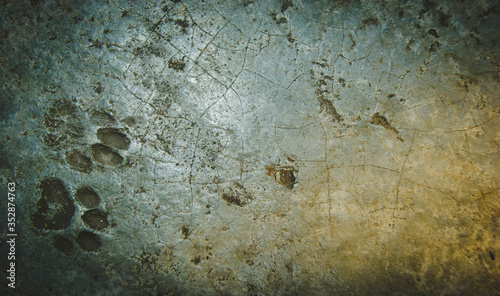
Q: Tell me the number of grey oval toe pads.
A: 8